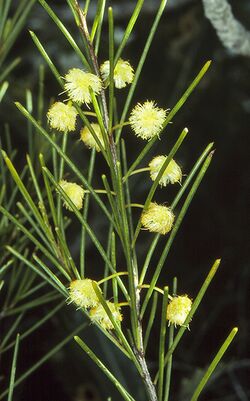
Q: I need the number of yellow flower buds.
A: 11